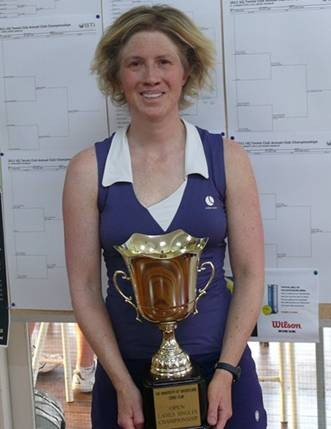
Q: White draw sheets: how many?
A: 6